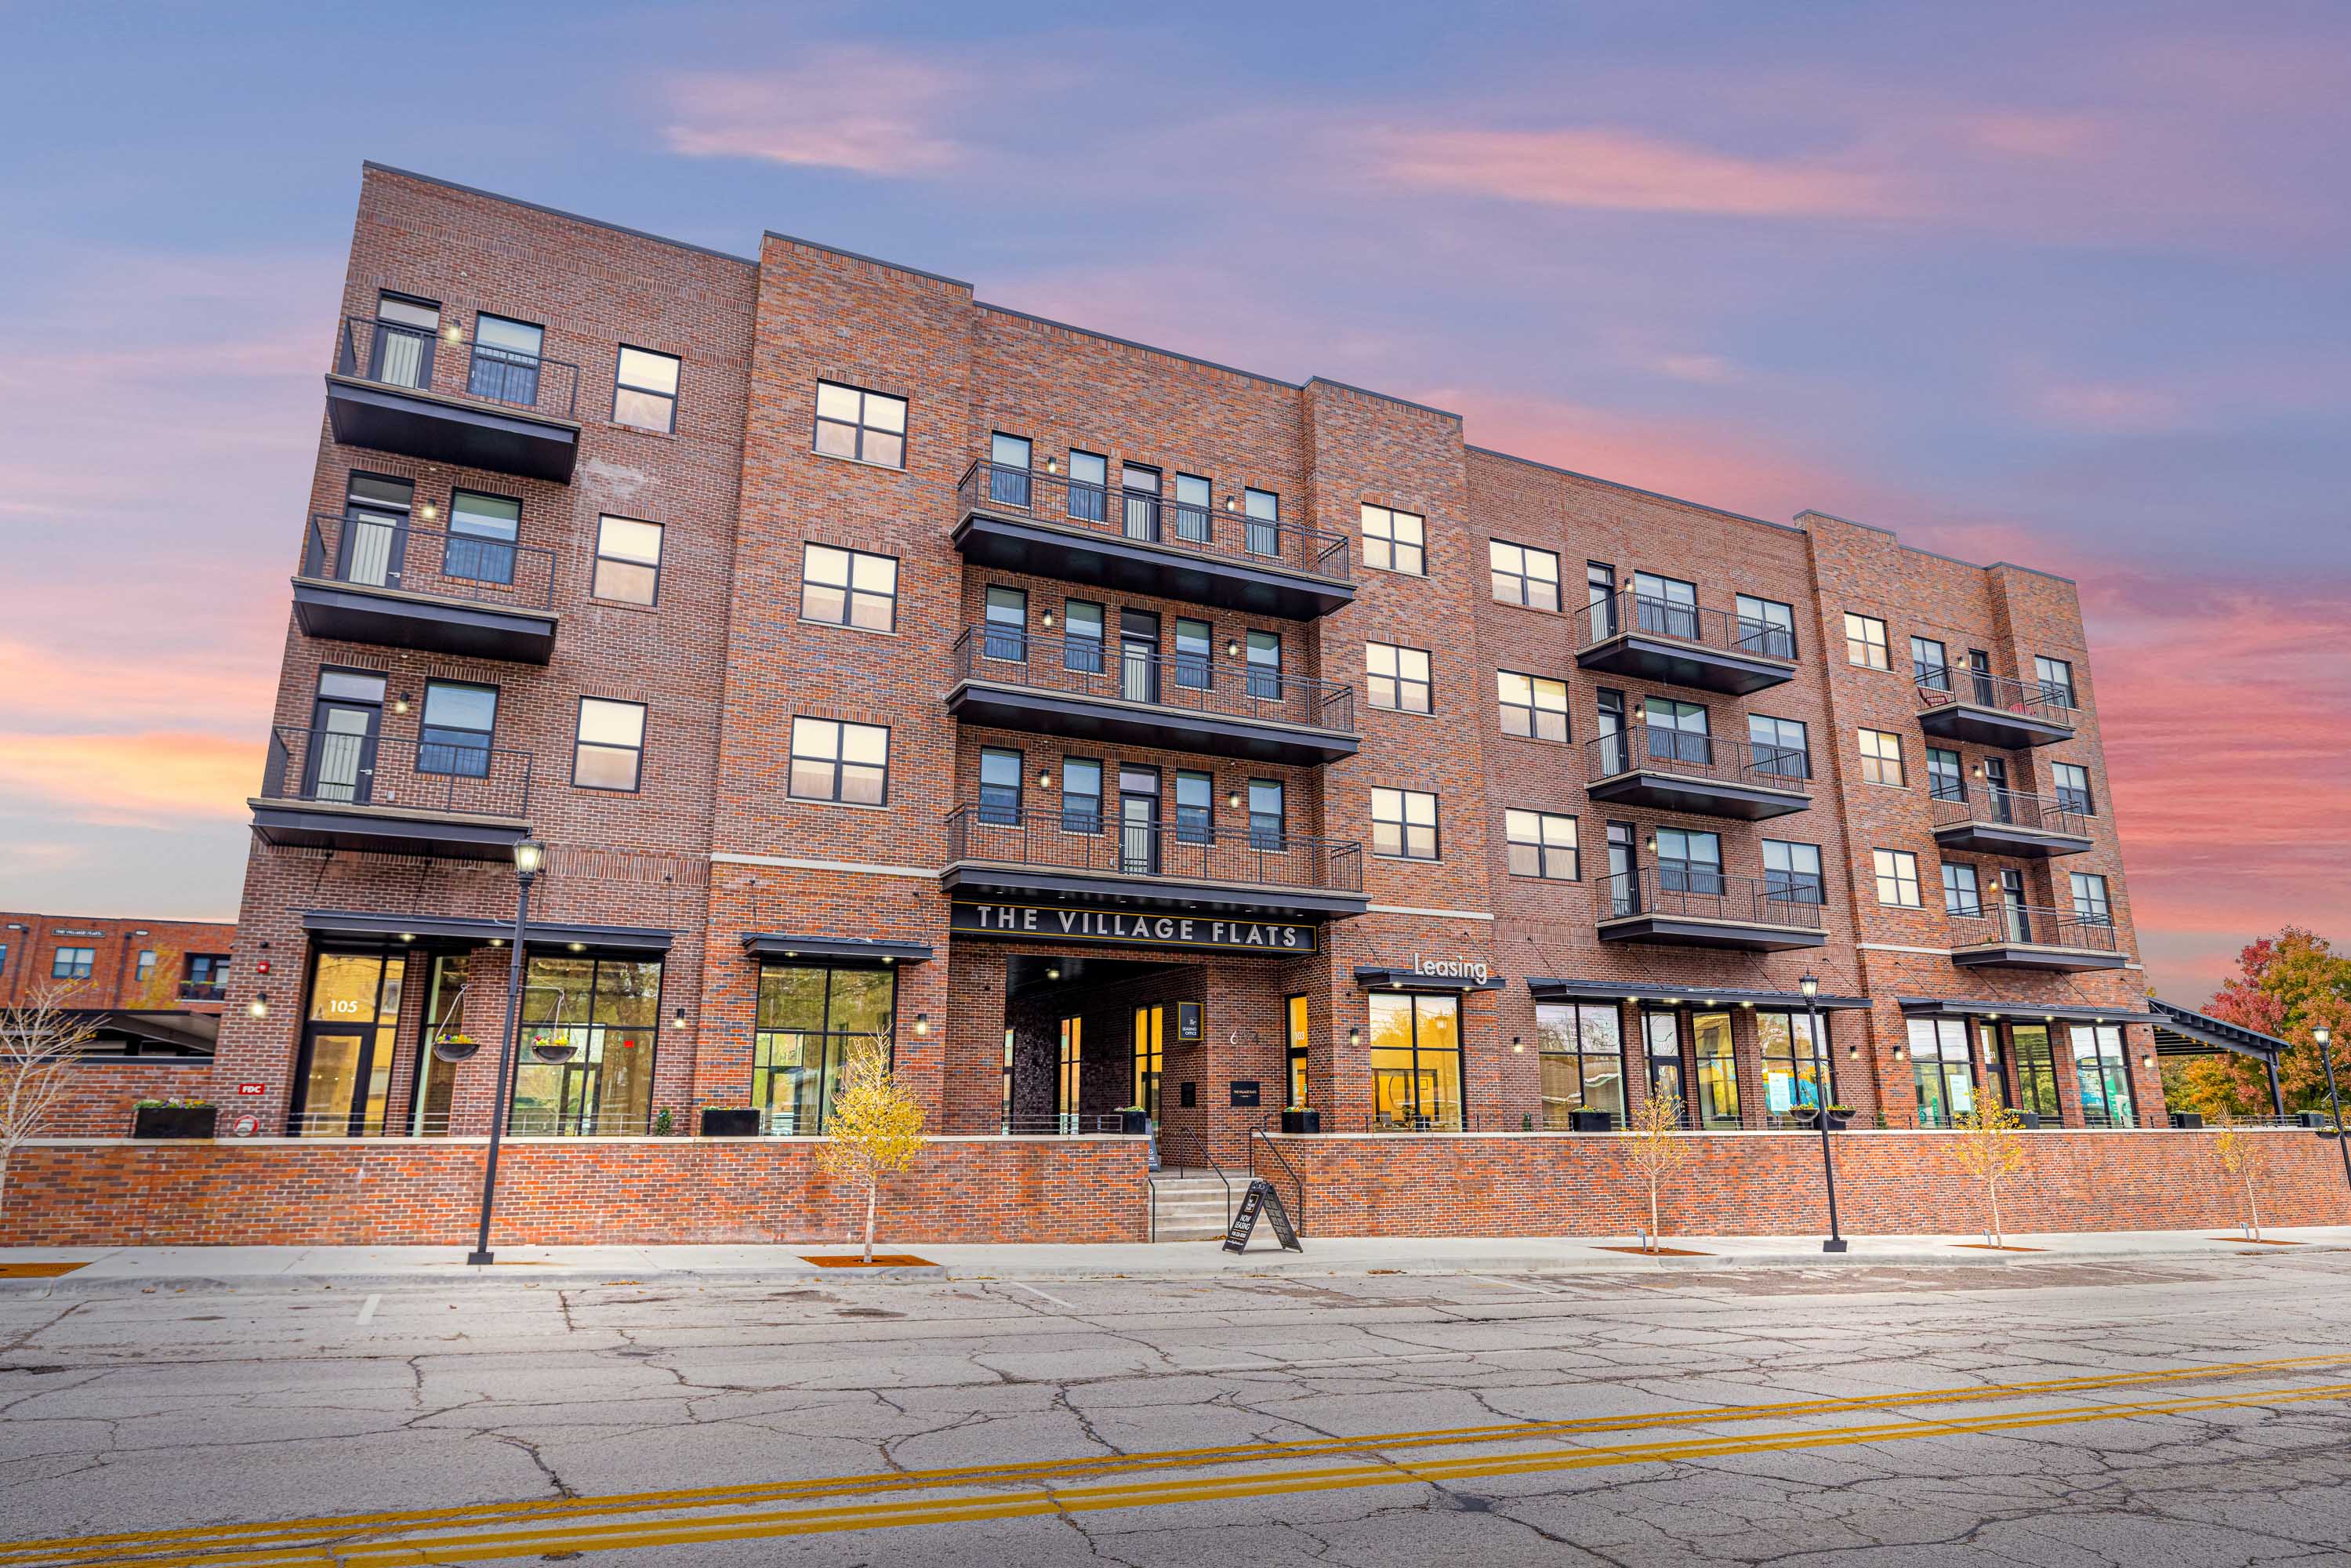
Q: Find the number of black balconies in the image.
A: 12